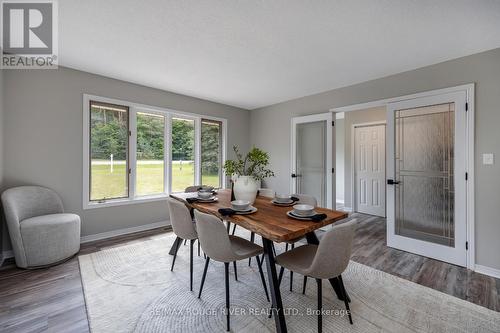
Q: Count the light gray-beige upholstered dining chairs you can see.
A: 6